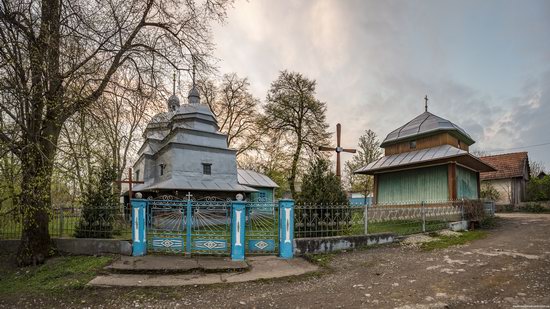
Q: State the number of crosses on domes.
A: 3